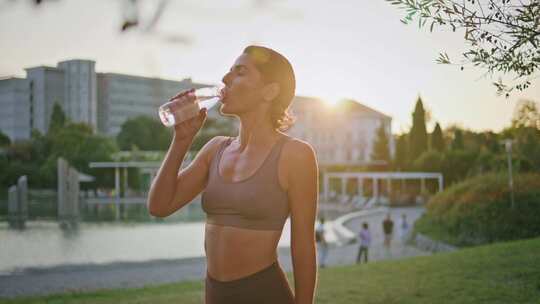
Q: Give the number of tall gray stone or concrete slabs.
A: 4